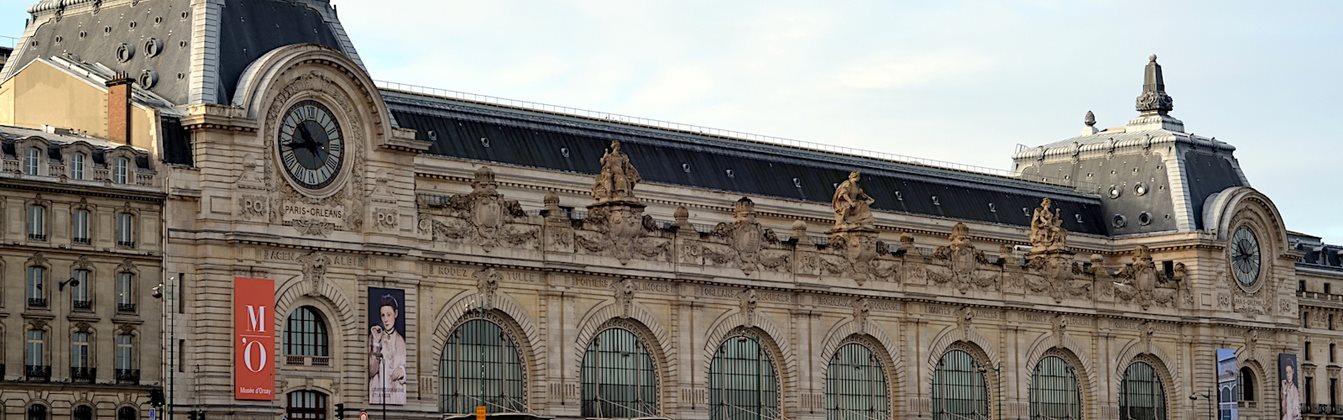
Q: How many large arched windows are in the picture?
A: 7